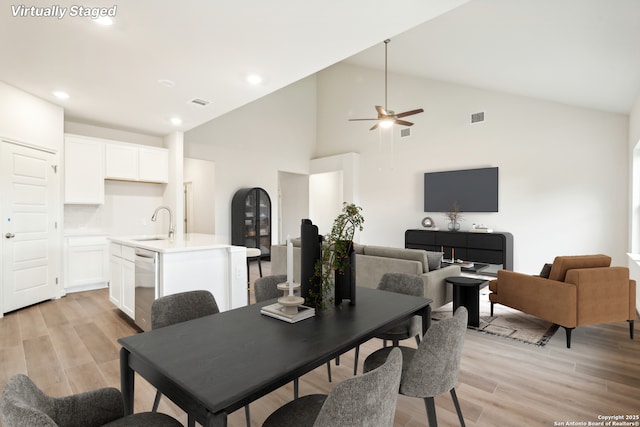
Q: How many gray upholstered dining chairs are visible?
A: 6